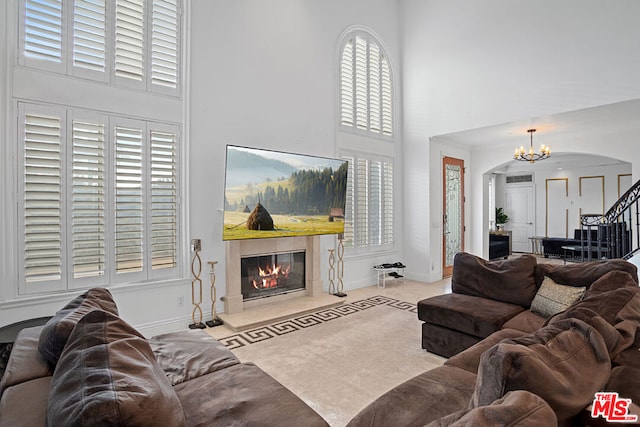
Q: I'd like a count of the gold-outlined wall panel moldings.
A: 3